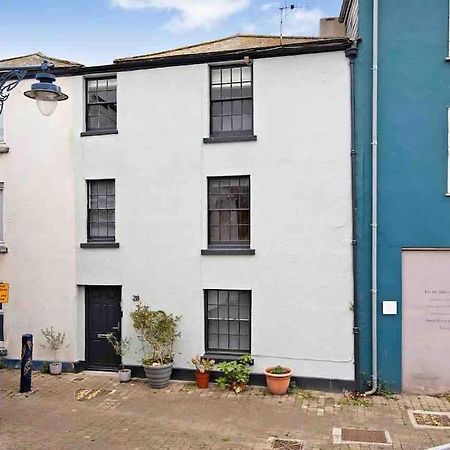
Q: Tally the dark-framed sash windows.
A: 5